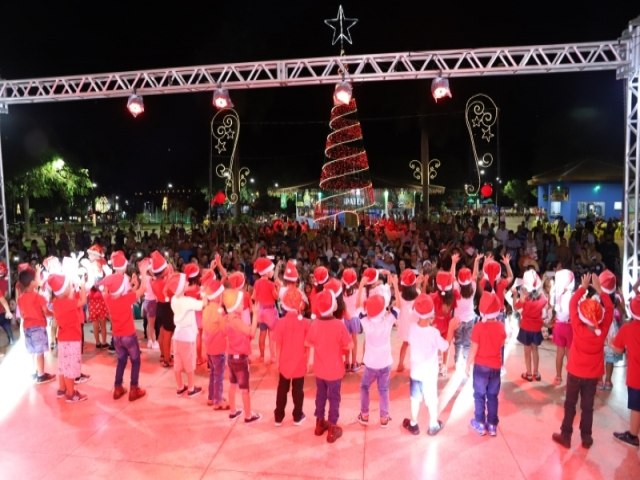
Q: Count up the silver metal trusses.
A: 3